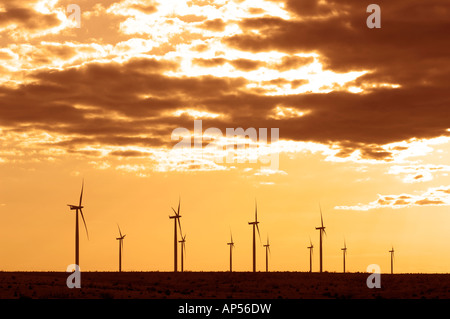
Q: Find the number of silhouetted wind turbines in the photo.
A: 11